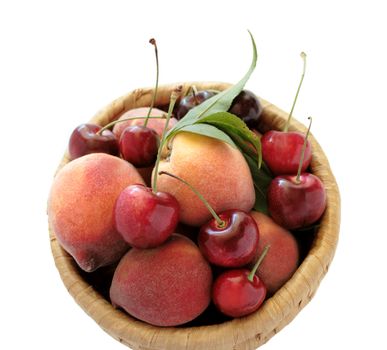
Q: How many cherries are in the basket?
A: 9